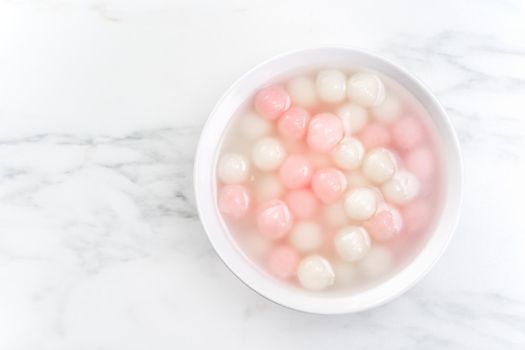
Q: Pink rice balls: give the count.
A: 14